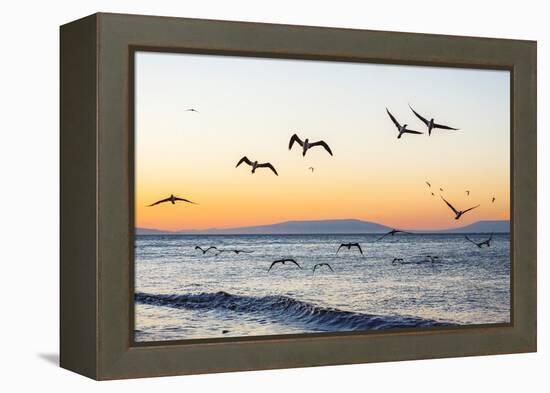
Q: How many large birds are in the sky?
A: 6